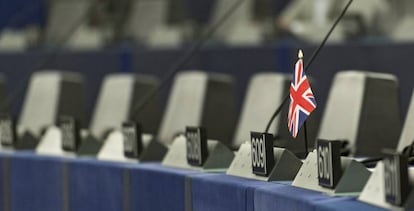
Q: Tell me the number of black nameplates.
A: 7